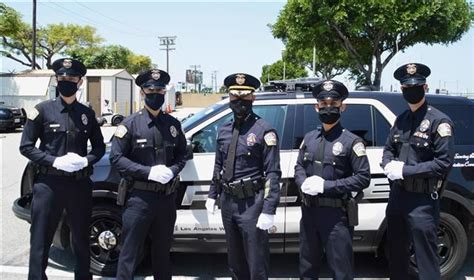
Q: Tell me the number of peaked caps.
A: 5